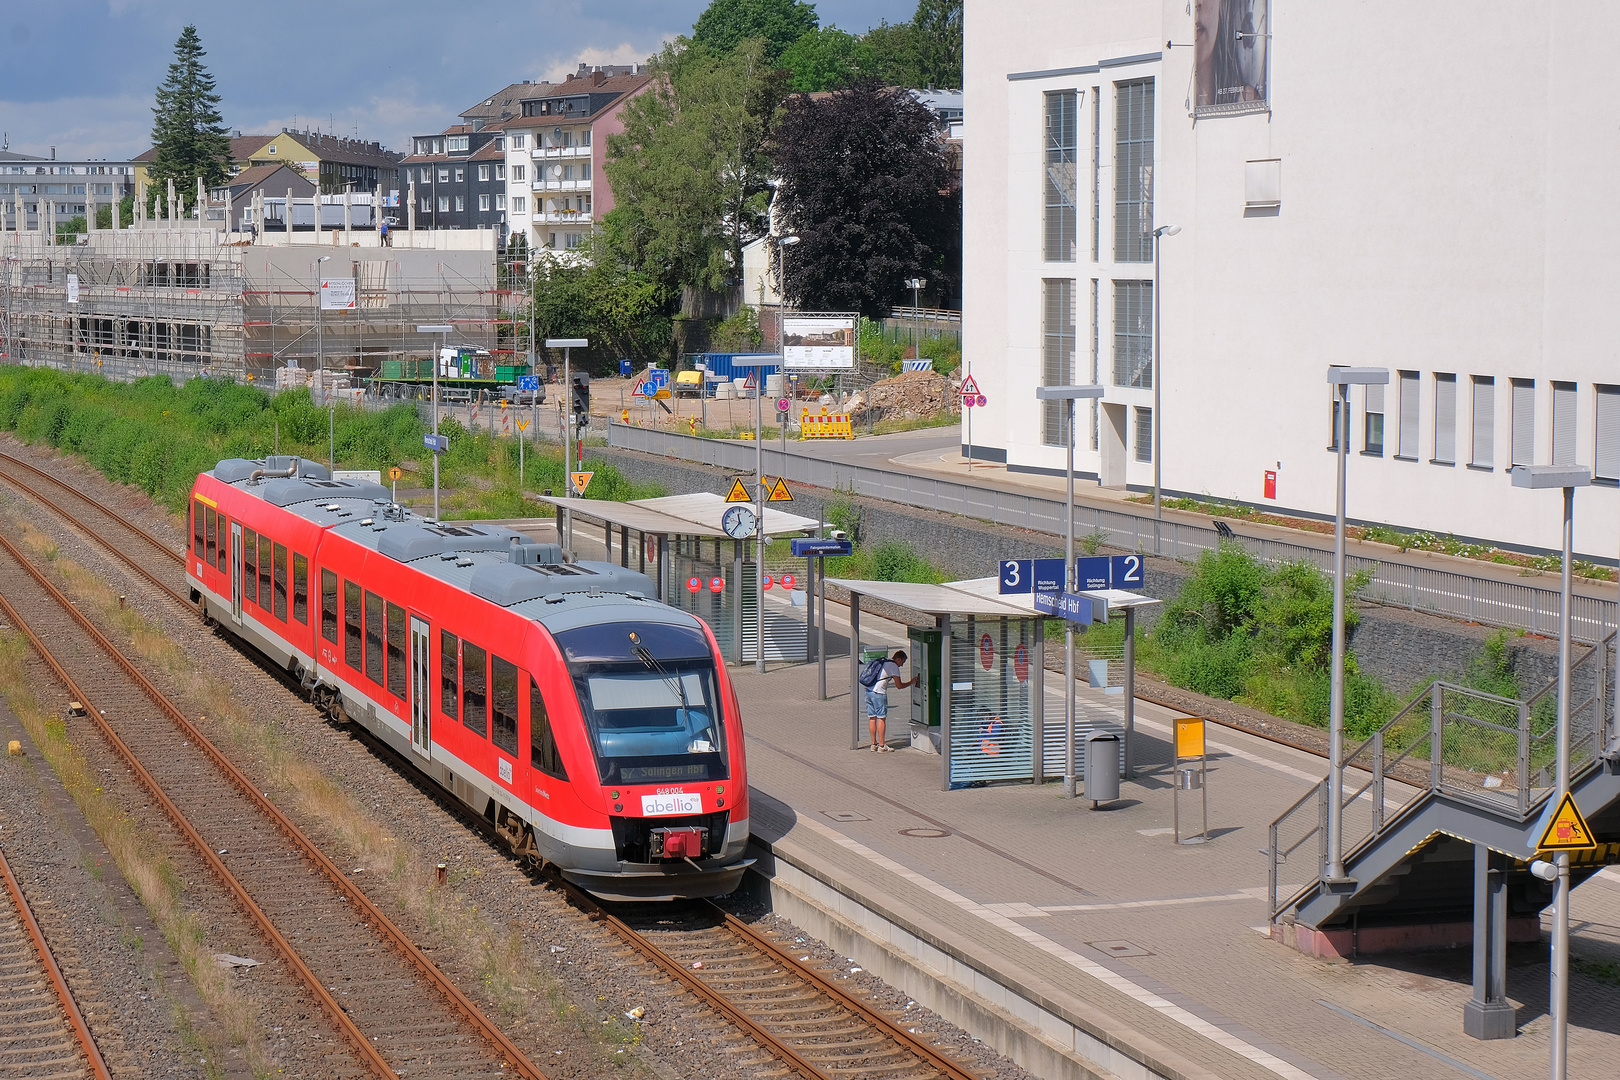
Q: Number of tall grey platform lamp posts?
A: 6